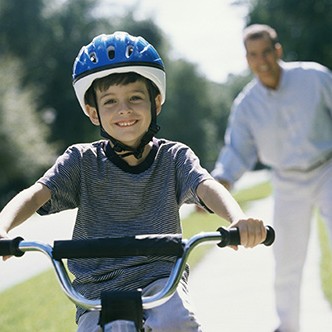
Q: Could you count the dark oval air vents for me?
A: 3